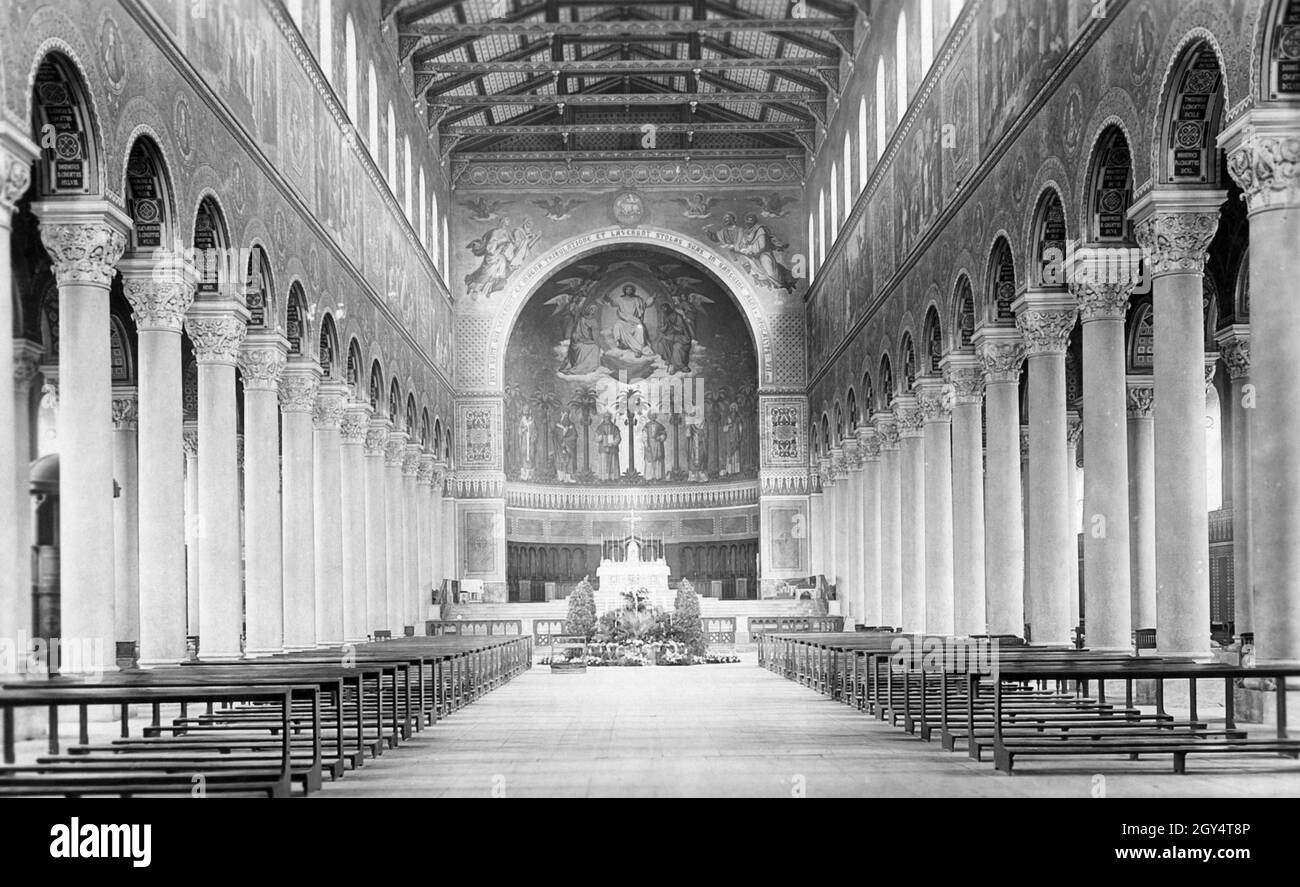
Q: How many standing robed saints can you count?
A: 6